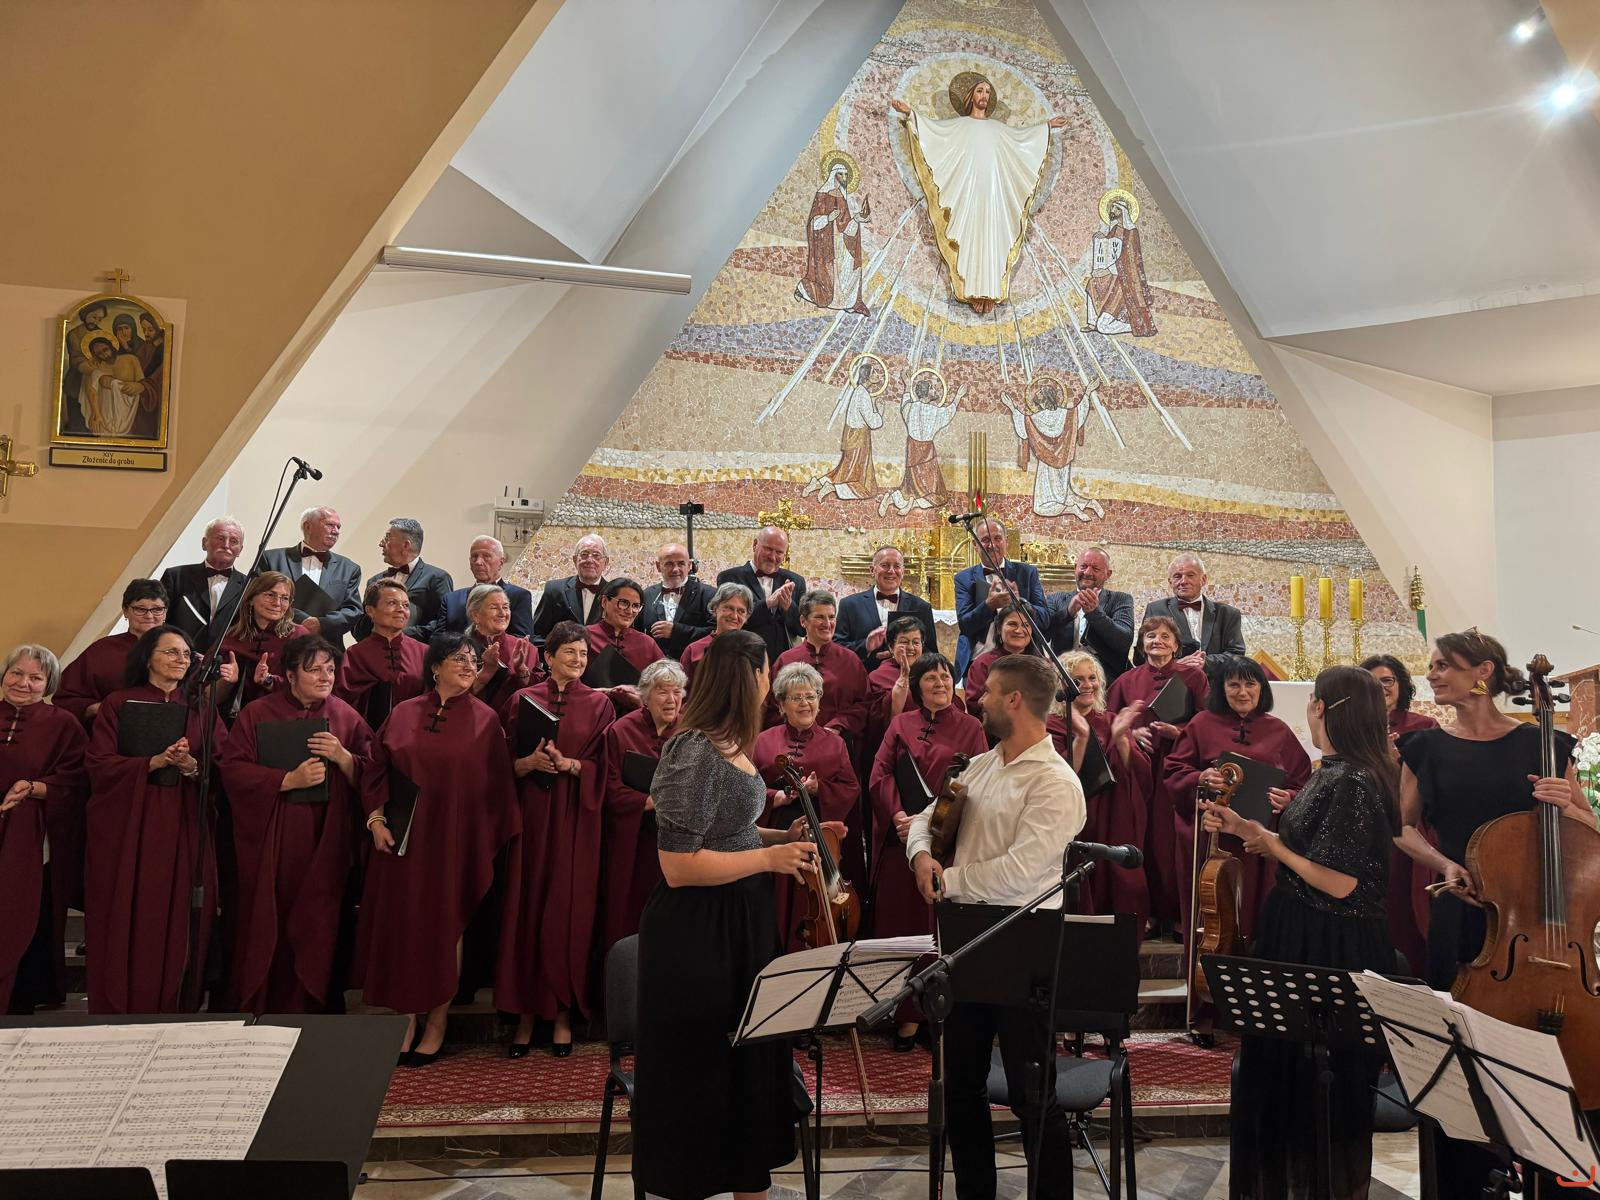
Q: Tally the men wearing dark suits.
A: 11